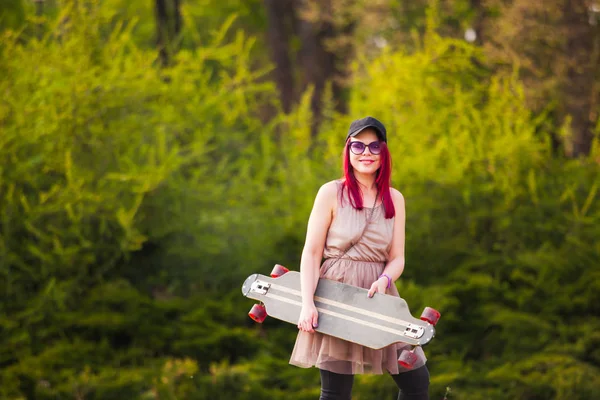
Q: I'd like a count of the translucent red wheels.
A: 4